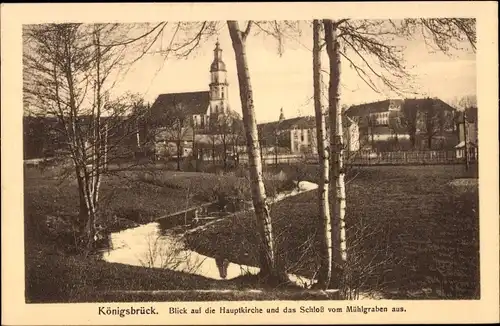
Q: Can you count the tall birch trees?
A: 3